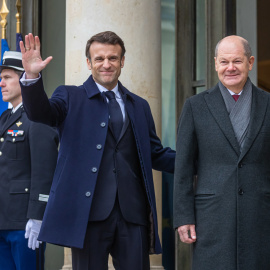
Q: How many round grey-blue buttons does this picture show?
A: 4